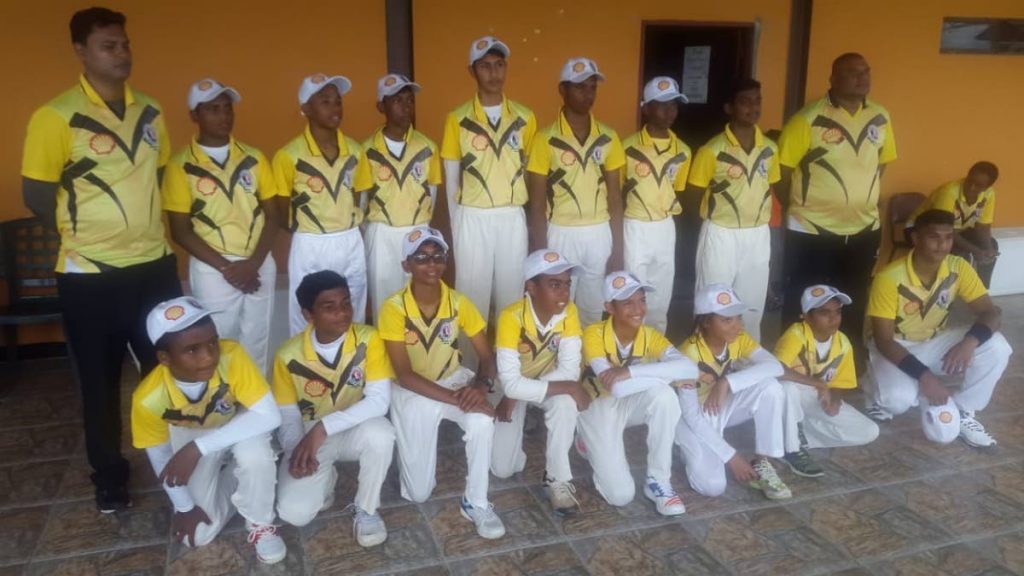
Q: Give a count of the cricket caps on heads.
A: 12